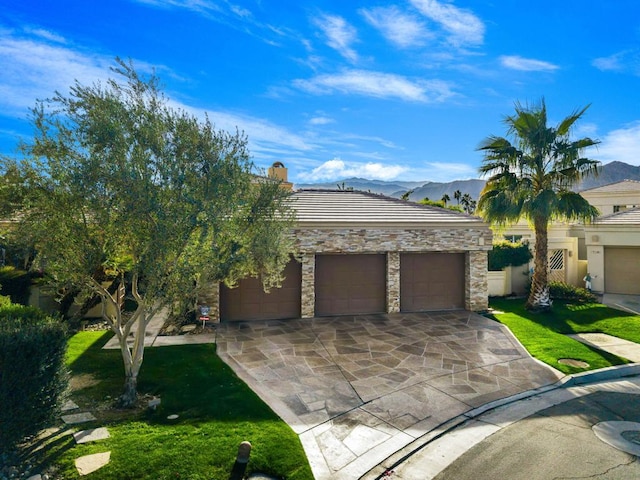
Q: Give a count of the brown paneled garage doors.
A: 3